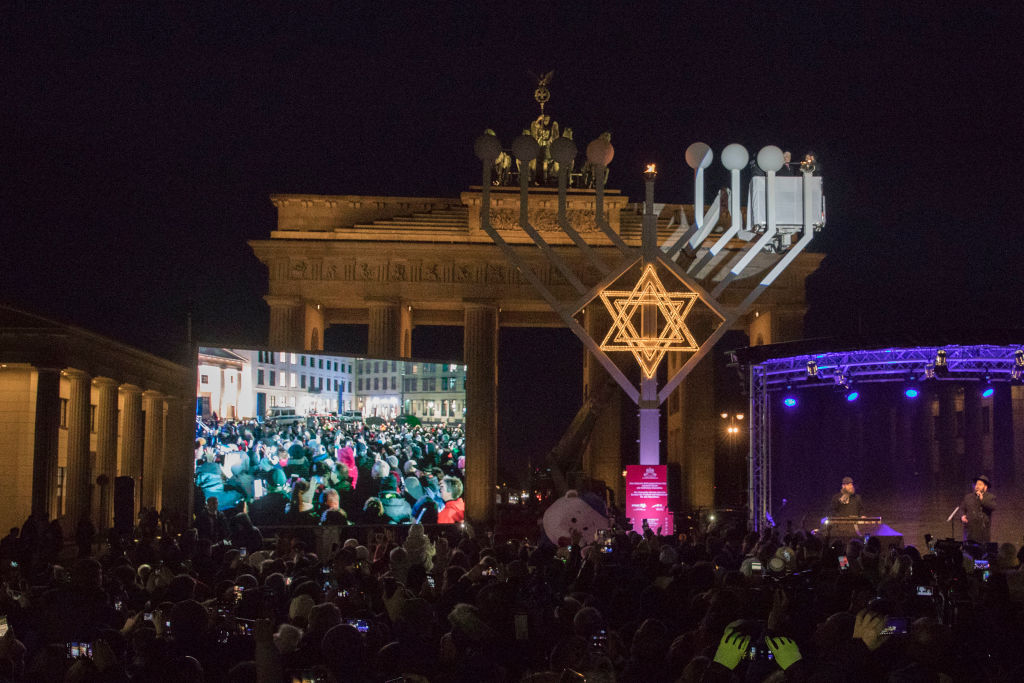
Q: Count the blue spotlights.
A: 4